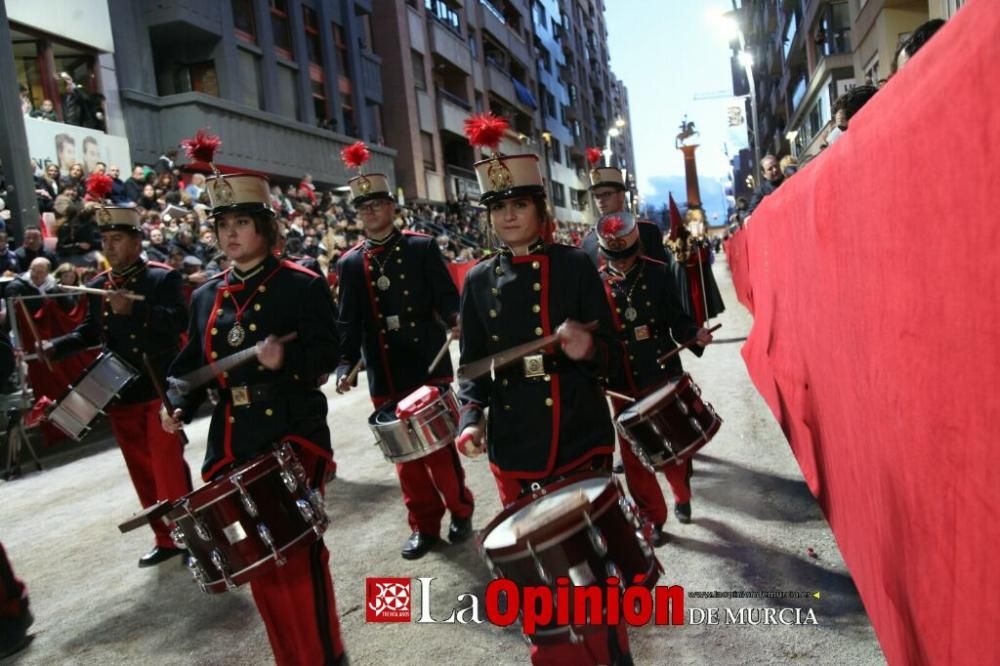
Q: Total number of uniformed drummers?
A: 6